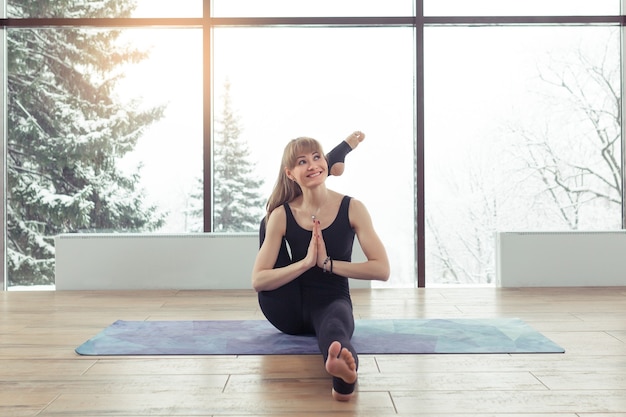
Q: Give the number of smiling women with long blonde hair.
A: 1